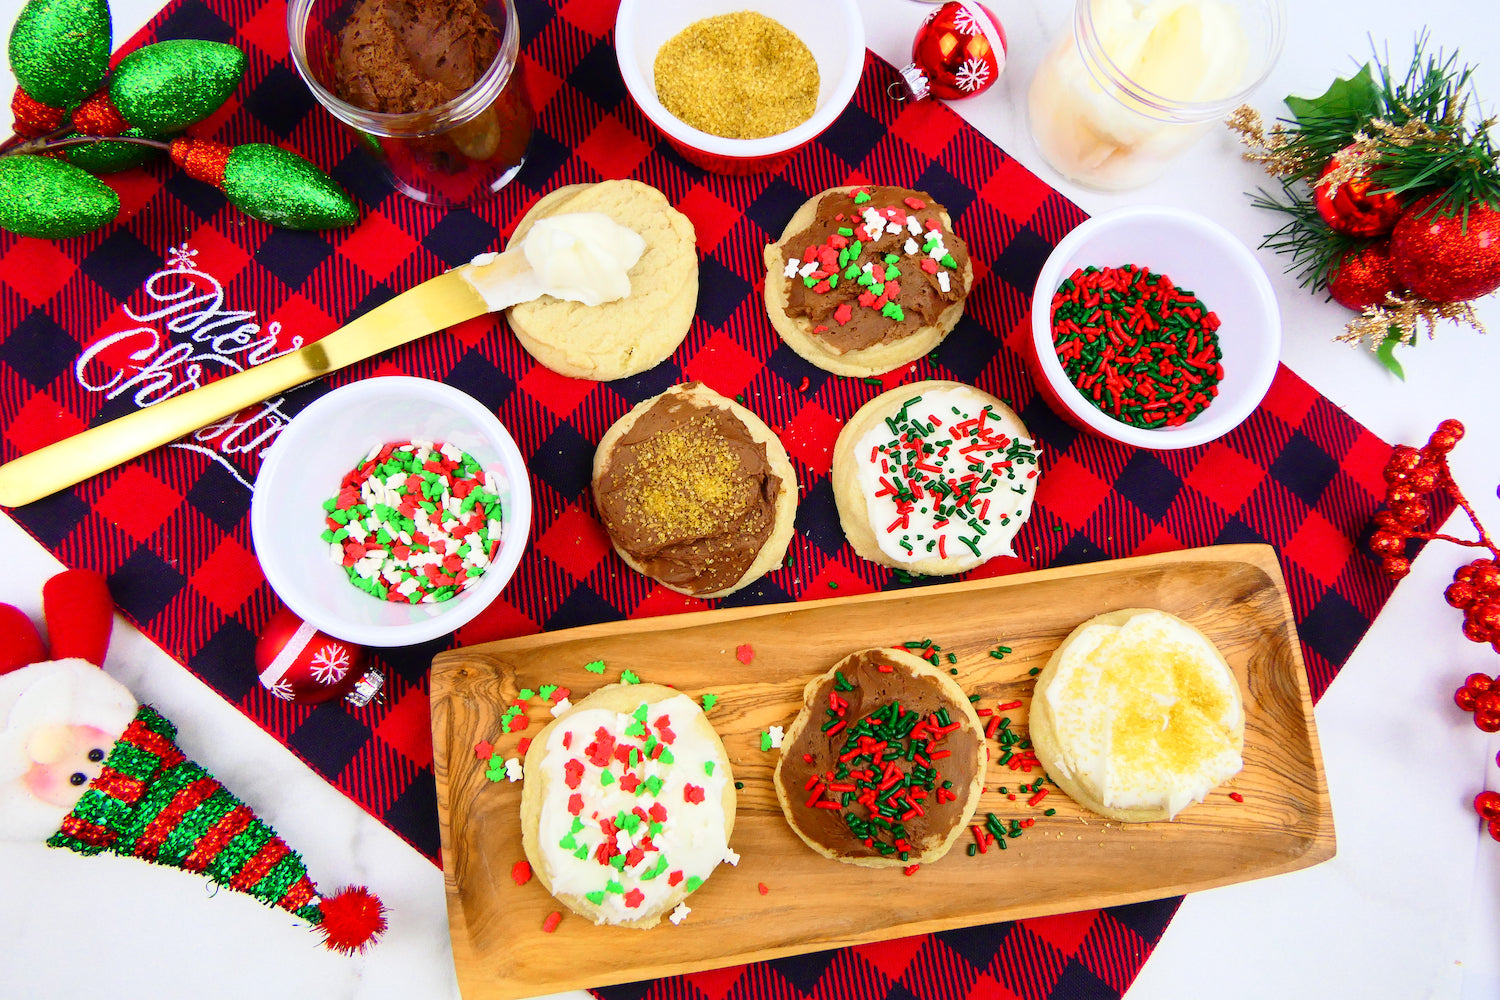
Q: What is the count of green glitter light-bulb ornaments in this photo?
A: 5